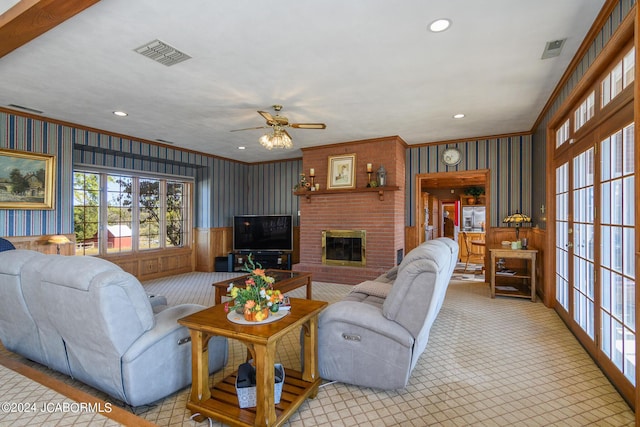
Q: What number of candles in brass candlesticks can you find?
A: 2